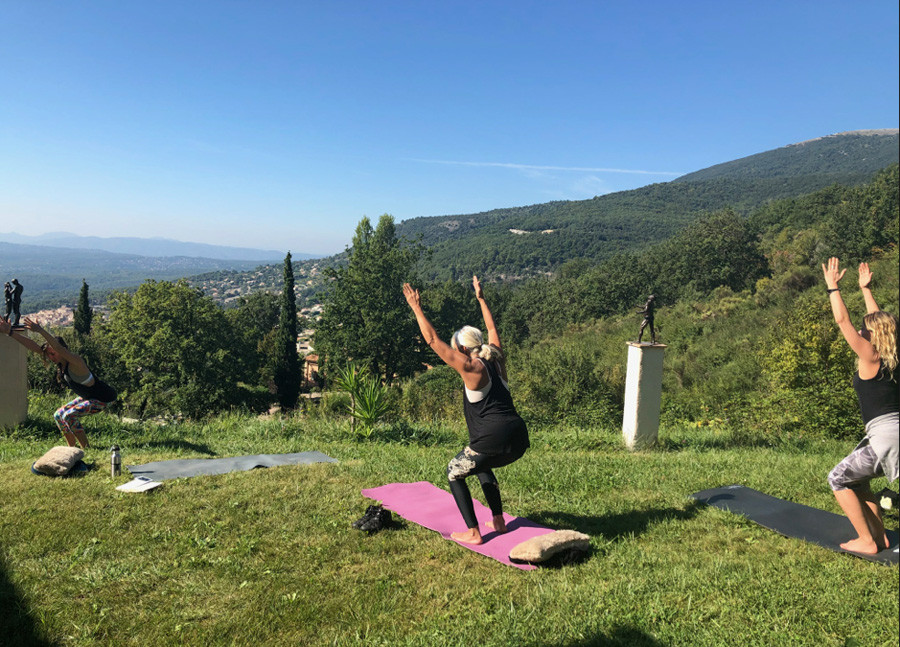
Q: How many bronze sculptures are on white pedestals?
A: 2